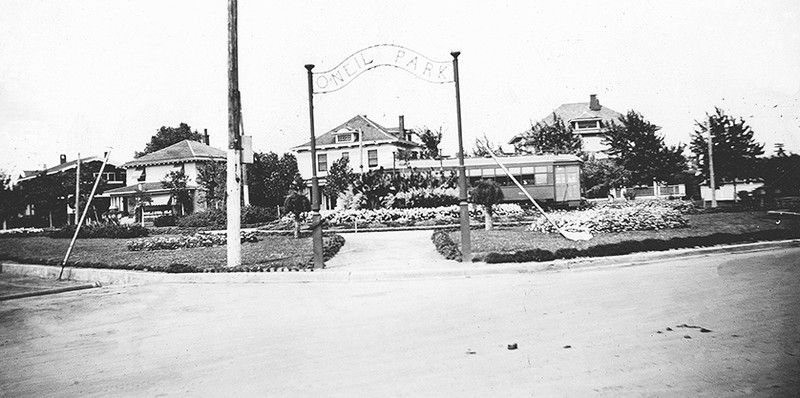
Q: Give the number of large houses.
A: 3